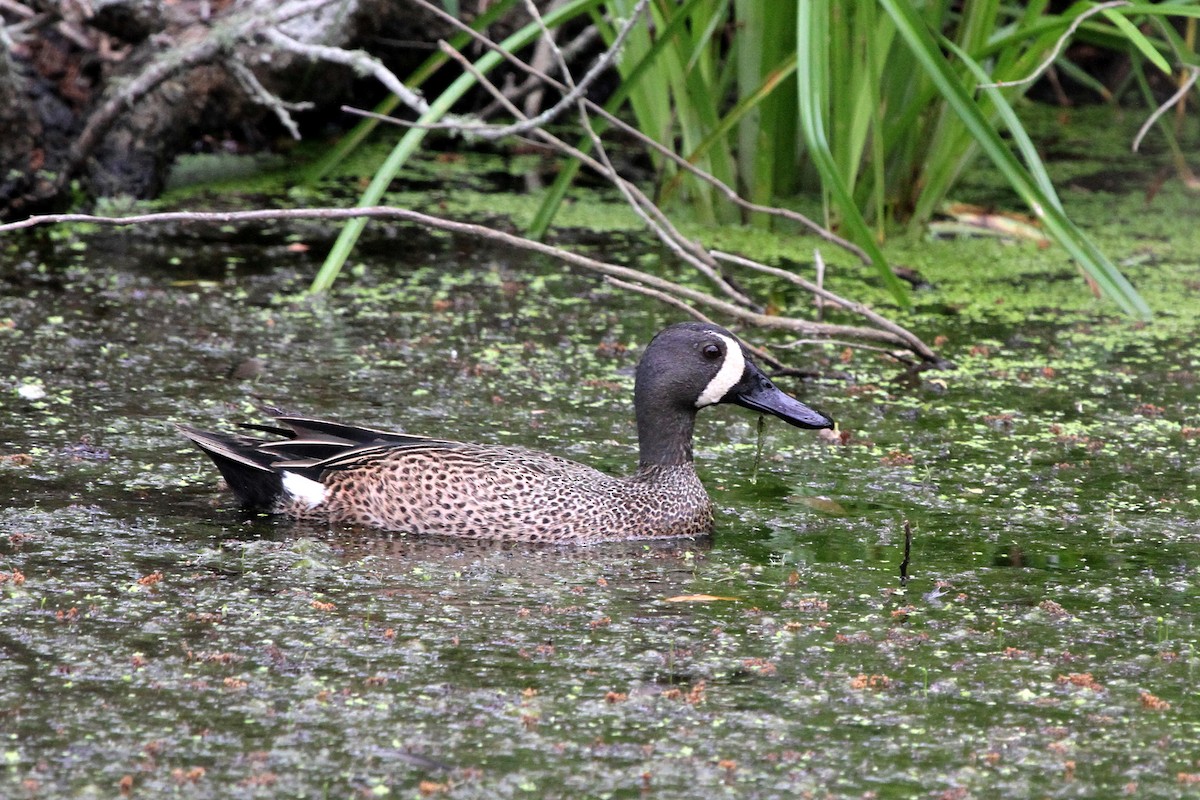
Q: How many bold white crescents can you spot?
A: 1